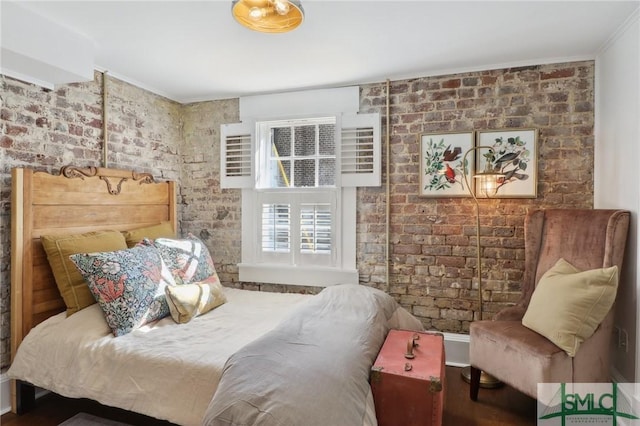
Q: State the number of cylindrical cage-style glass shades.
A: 1